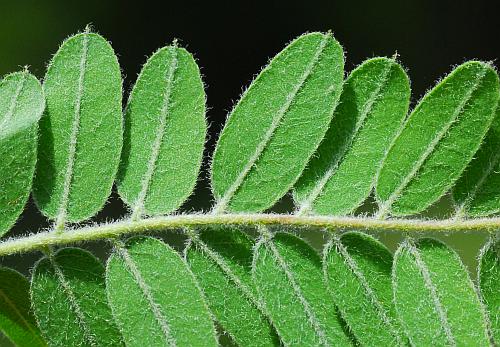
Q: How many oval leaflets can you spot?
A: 15